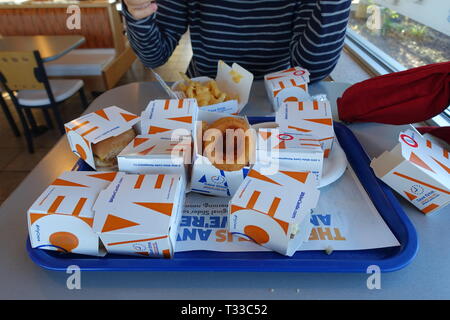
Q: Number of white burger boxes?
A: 10